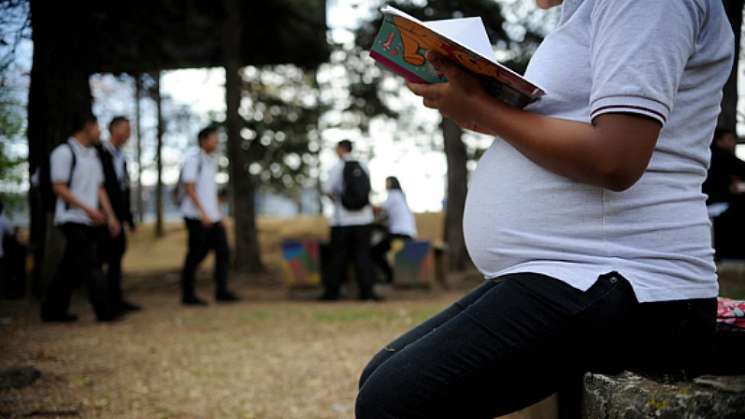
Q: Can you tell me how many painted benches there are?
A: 2